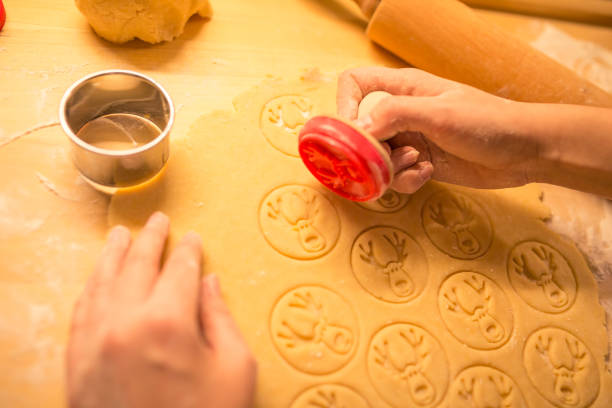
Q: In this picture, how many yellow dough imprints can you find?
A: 12